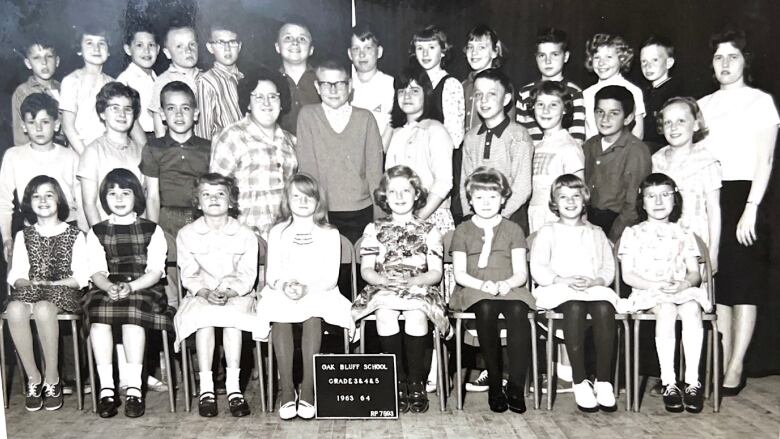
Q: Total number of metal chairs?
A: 8